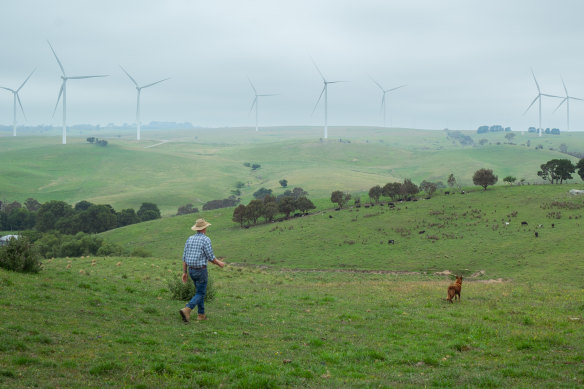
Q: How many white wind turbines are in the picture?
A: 8